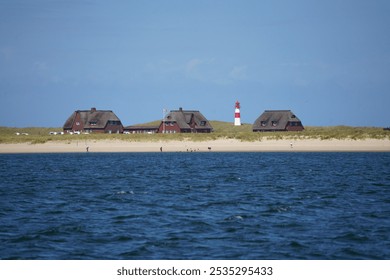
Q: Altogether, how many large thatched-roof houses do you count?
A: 3